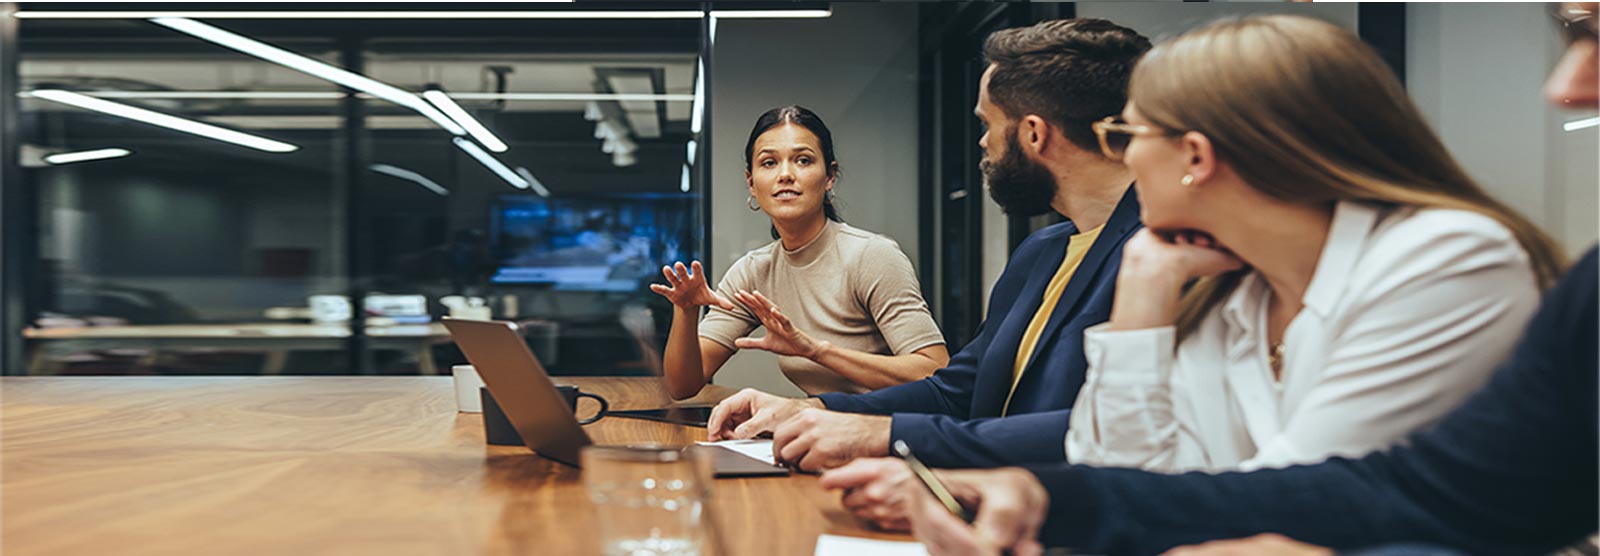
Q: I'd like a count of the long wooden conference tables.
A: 1